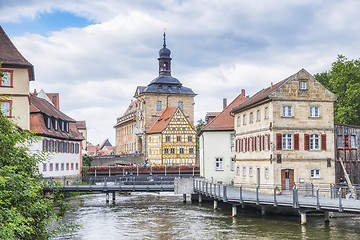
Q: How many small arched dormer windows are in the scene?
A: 3